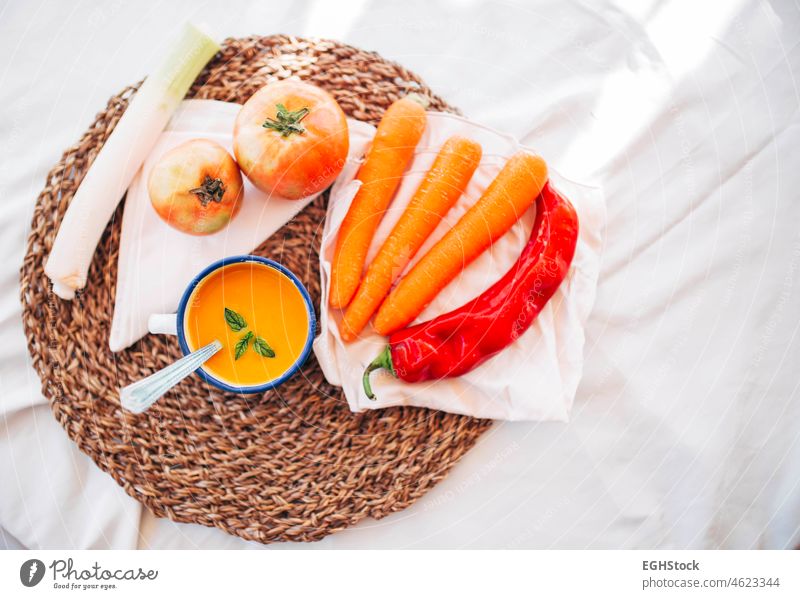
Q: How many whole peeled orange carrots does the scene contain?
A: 3